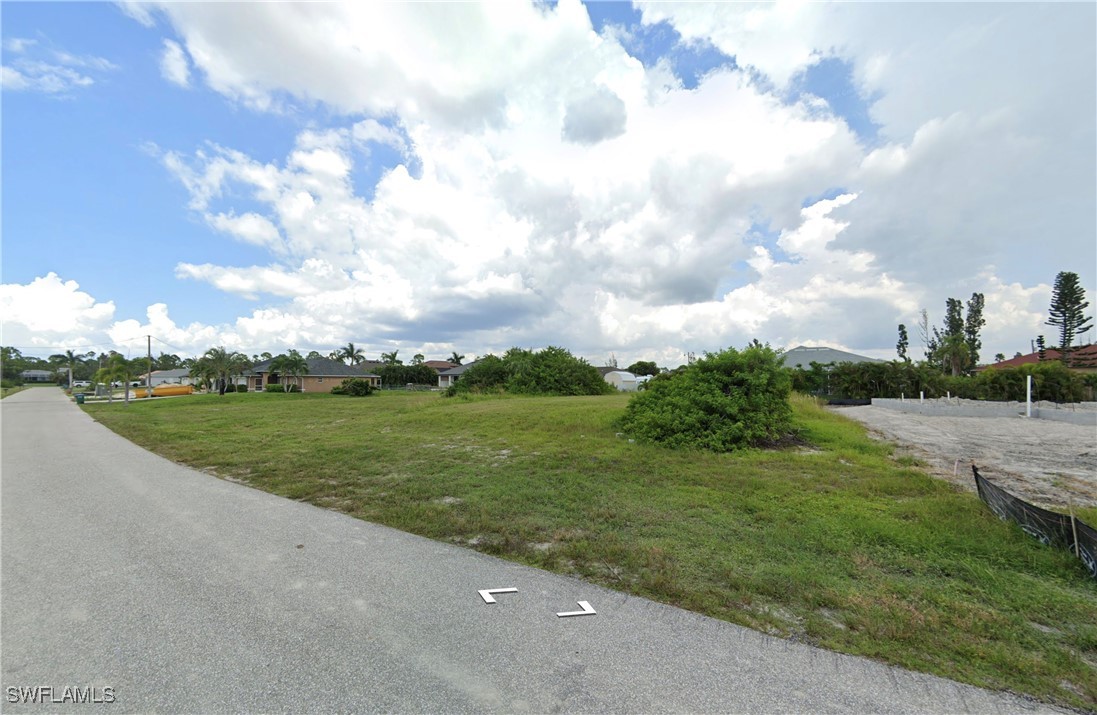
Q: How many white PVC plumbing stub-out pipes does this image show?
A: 4